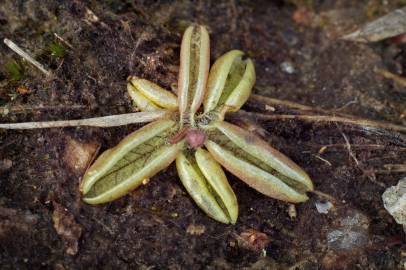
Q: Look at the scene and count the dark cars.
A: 0